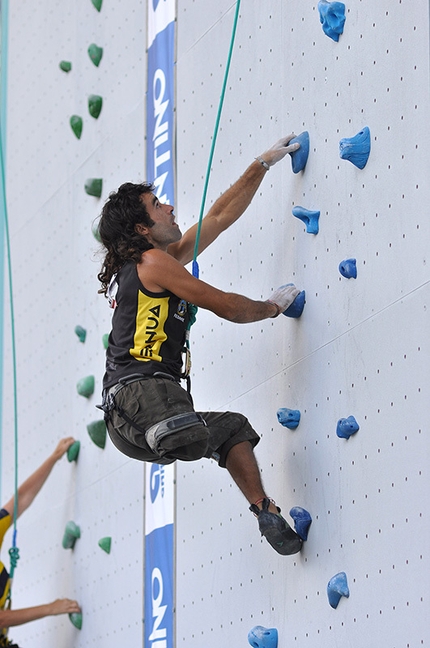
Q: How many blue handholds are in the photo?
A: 11